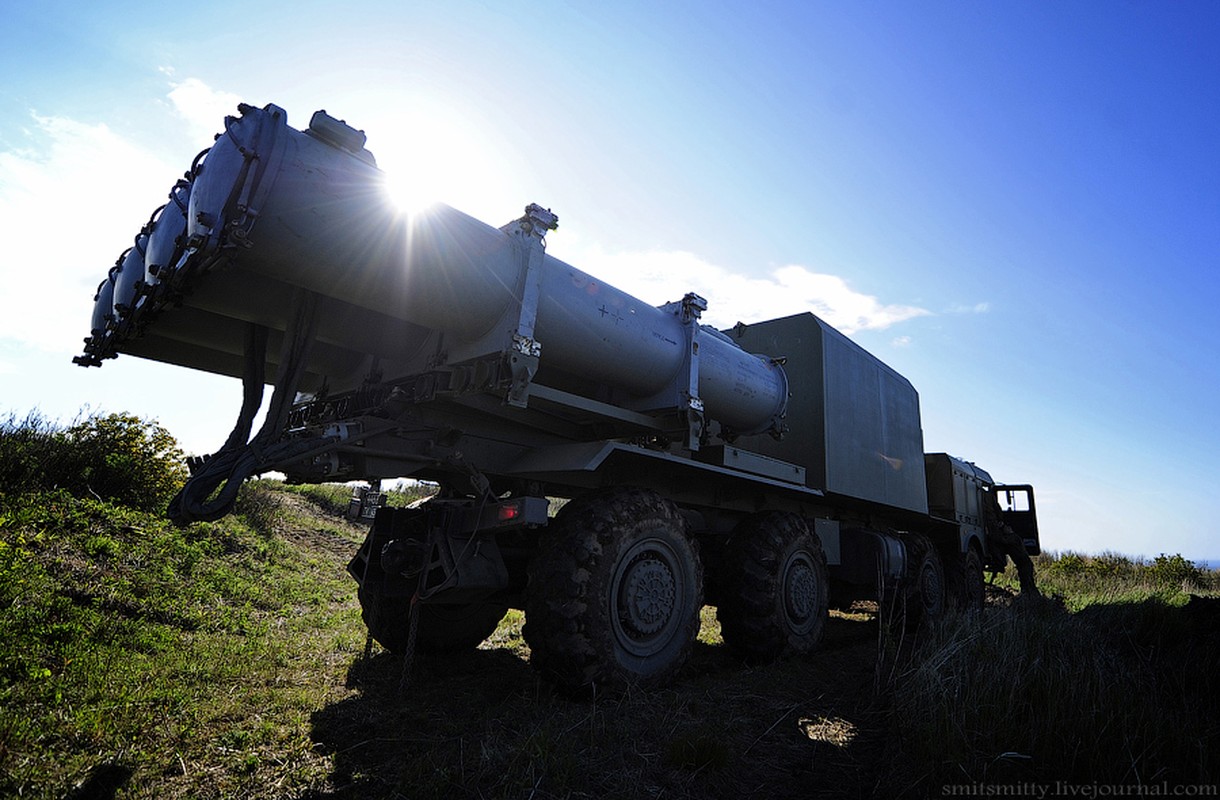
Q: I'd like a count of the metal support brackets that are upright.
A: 2